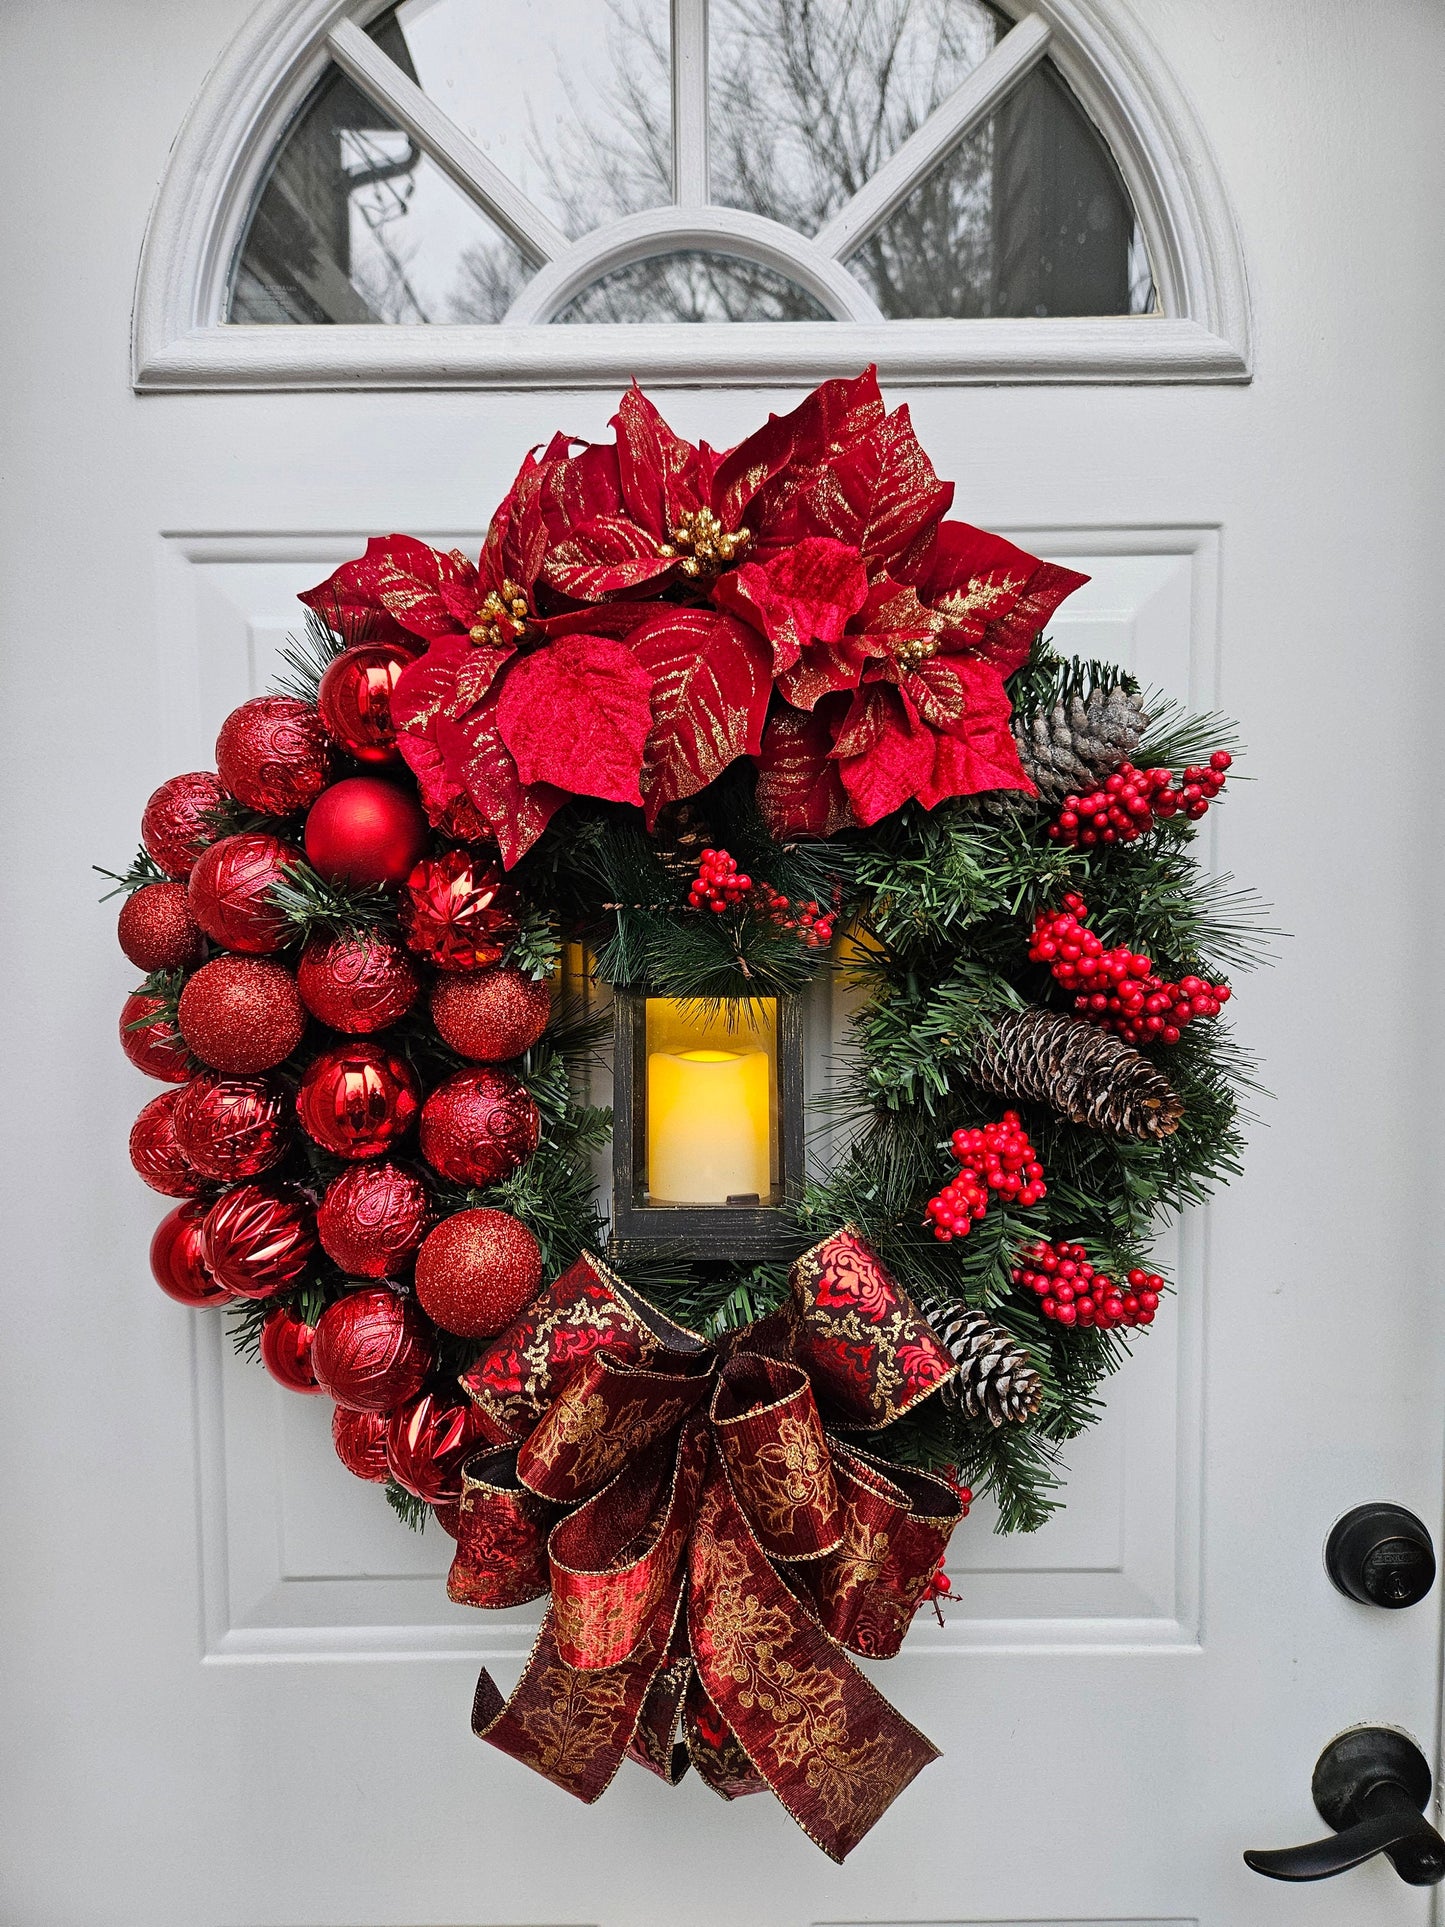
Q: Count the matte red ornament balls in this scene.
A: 1